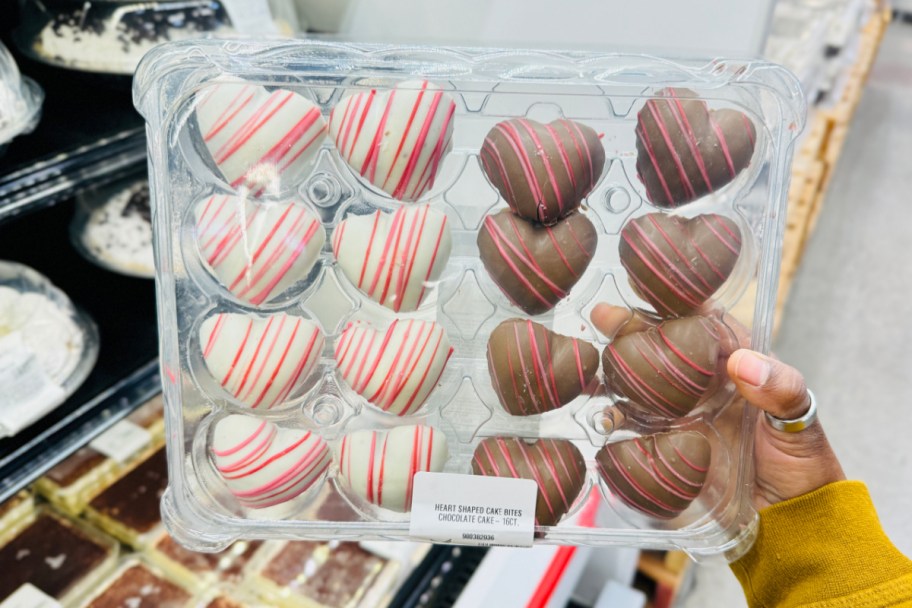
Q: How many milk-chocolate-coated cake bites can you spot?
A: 8